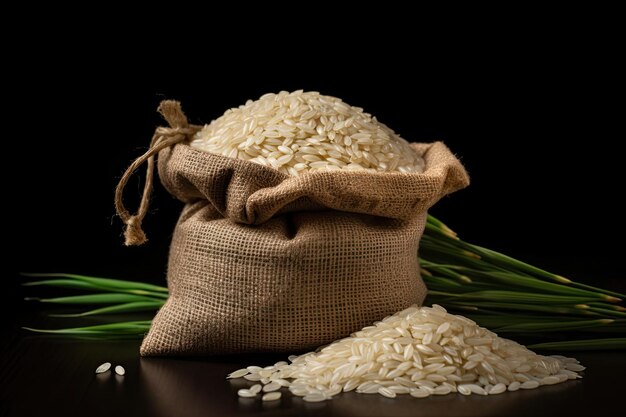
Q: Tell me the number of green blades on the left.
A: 5